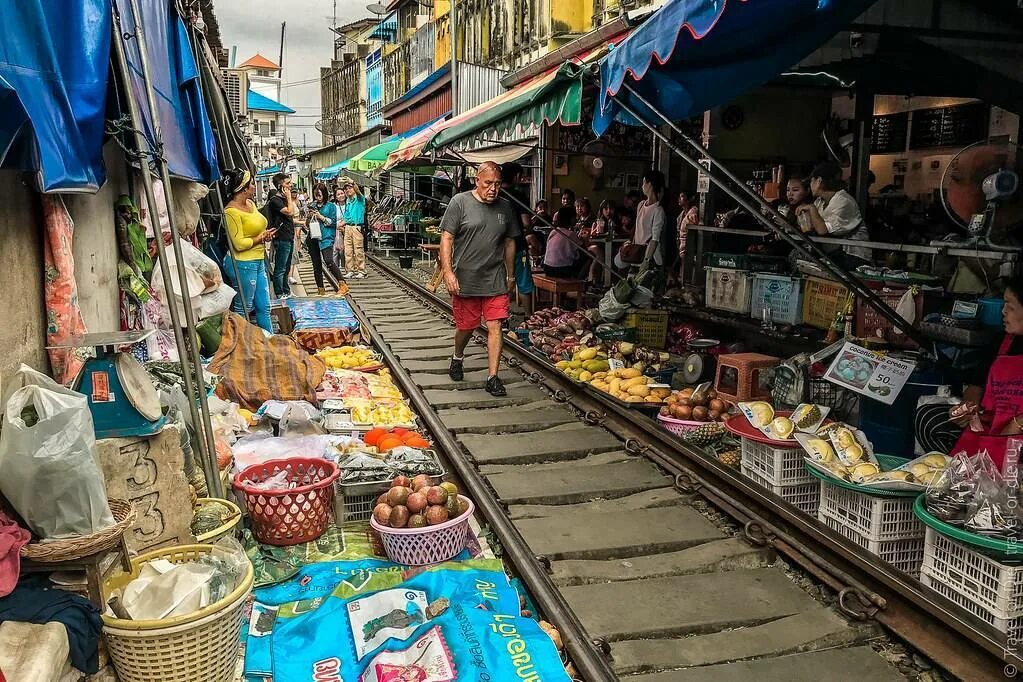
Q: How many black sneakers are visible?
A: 2